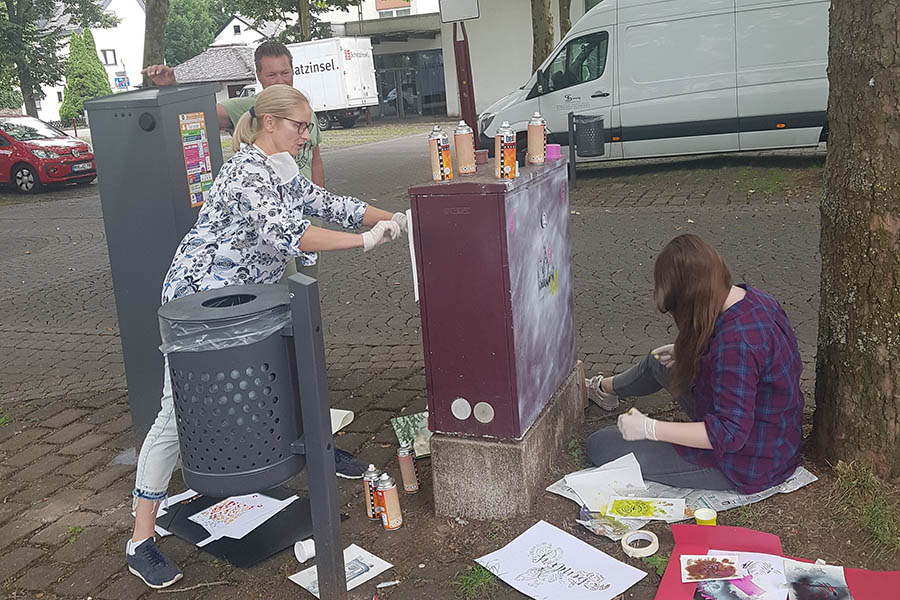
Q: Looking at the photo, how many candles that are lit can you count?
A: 0